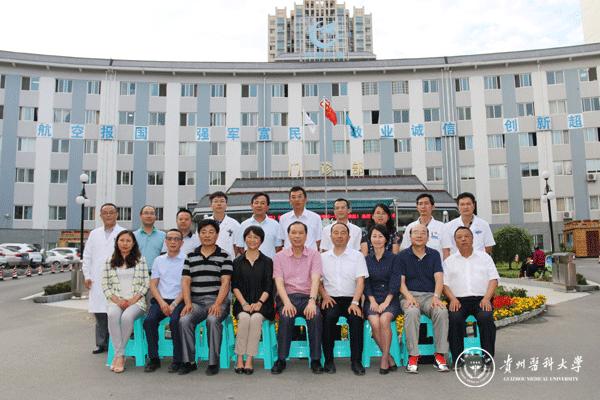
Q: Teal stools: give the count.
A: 9